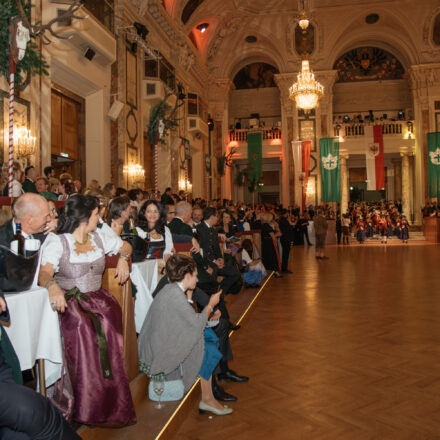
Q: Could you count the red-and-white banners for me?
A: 2